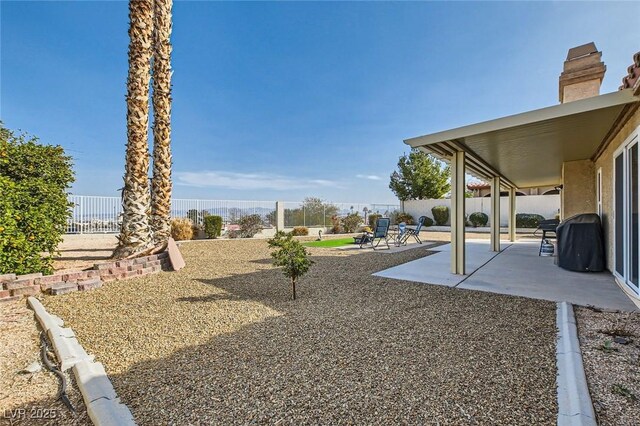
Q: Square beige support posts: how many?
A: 3